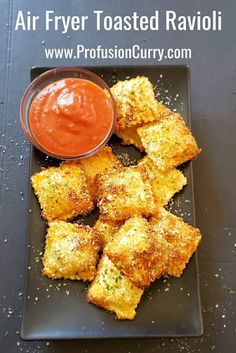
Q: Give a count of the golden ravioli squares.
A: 12